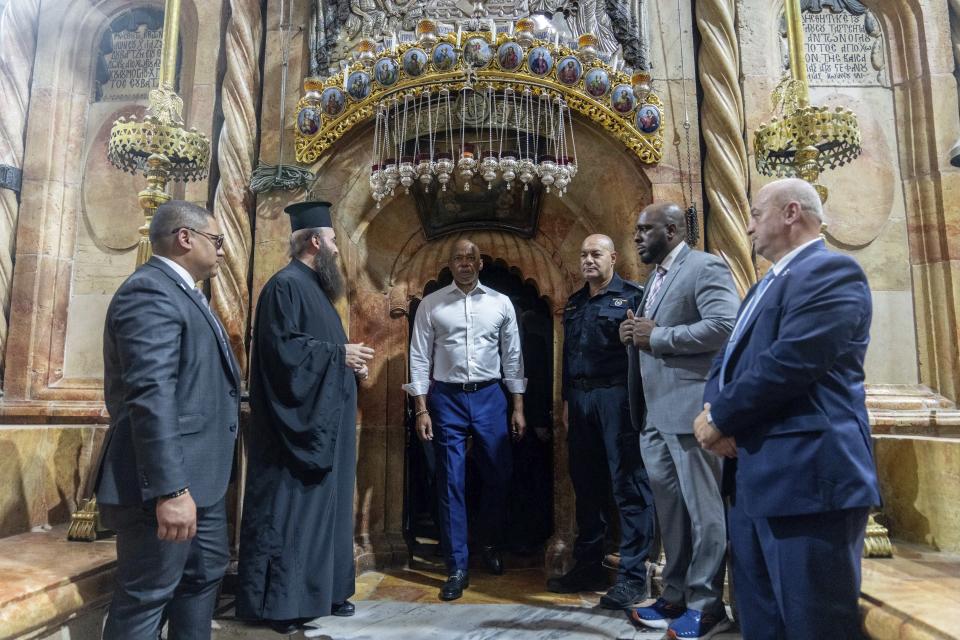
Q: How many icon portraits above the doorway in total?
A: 13